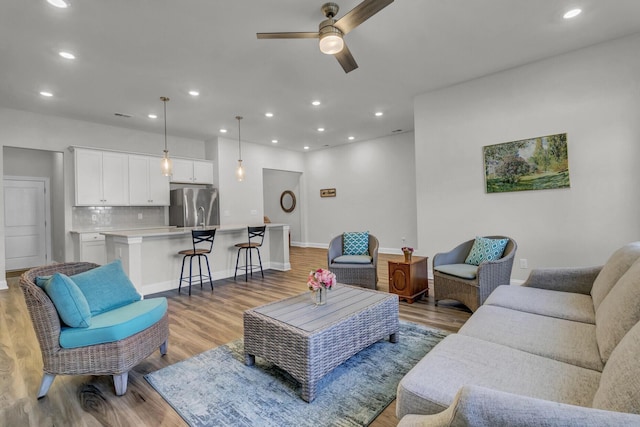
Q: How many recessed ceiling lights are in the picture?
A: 14